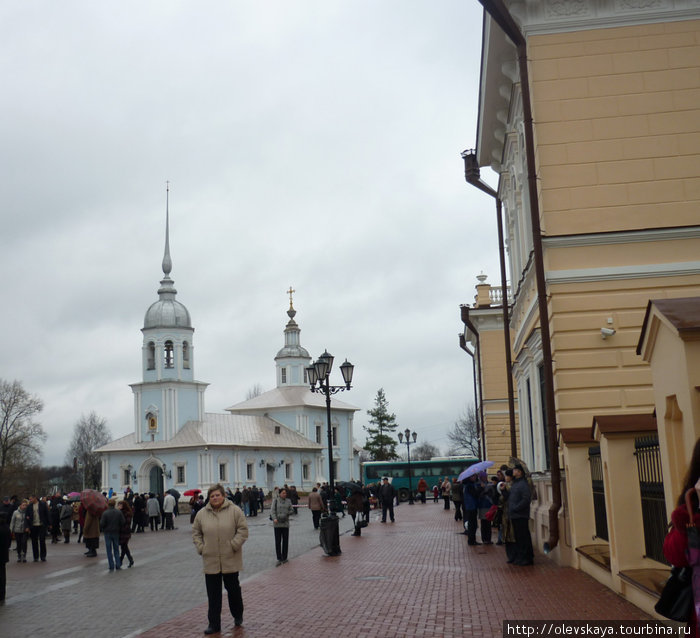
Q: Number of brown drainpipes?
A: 4